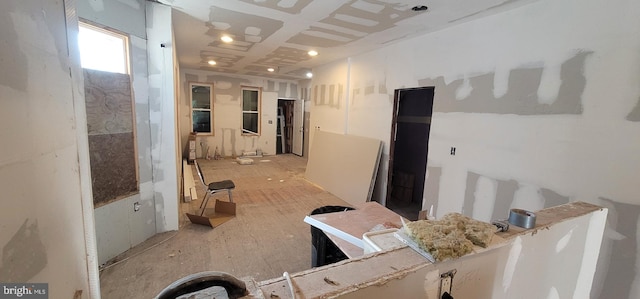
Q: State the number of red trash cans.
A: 0